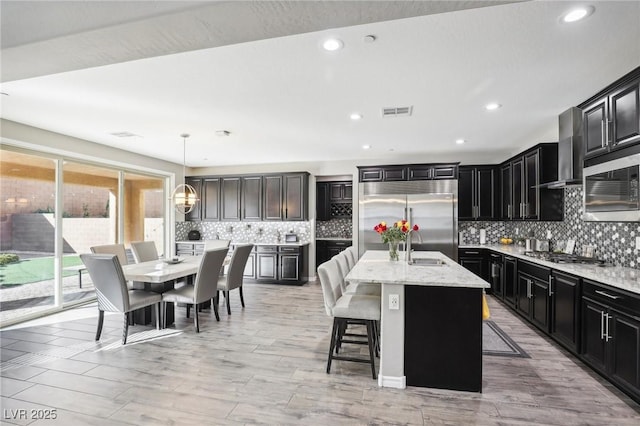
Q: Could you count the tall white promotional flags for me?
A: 0